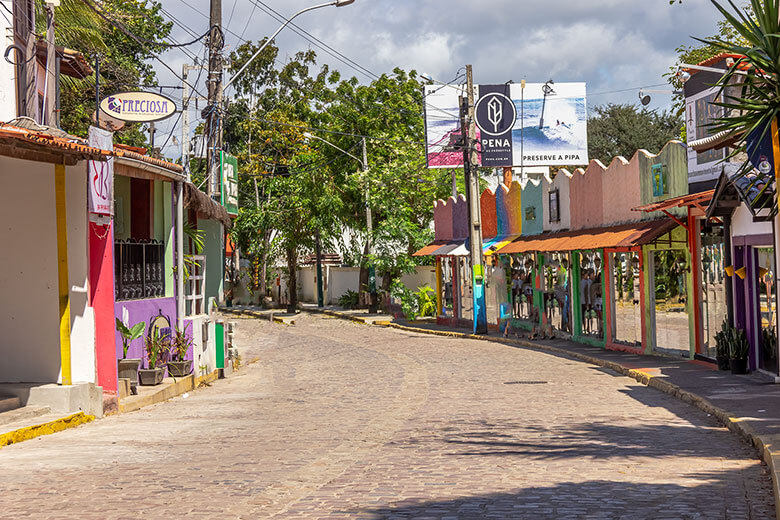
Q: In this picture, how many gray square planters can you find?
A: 3